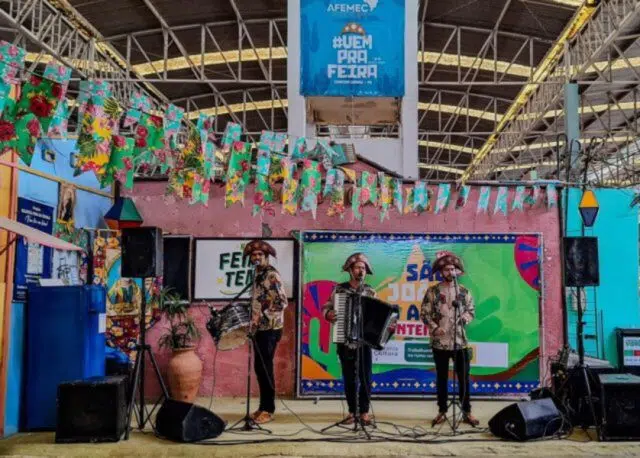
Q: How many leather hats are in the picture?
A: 3